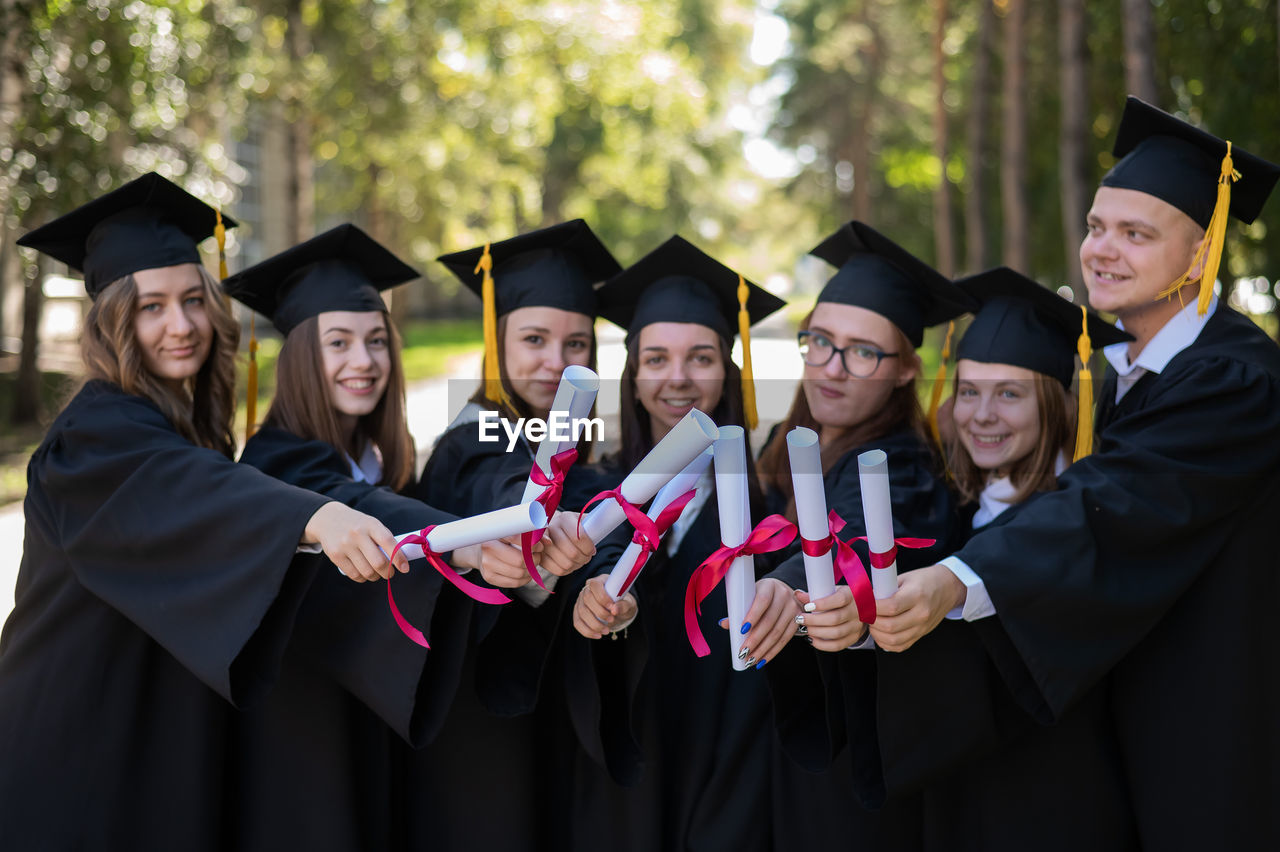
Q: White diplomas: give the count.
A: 7